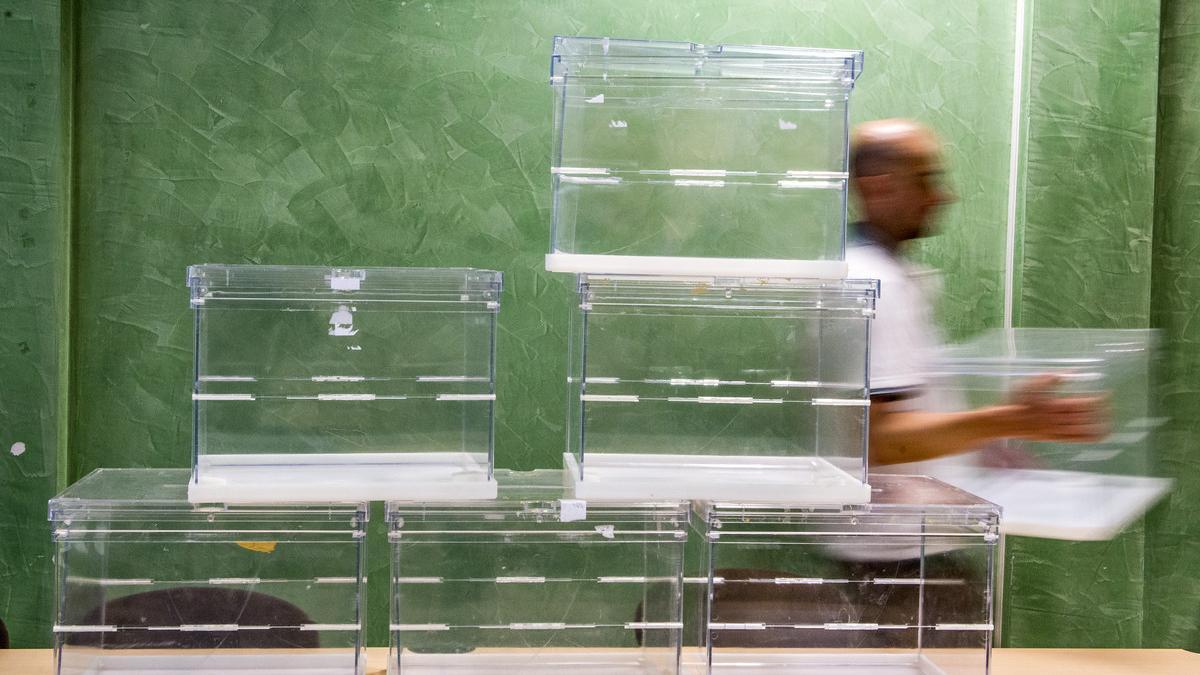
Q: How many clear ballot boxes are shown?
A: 7